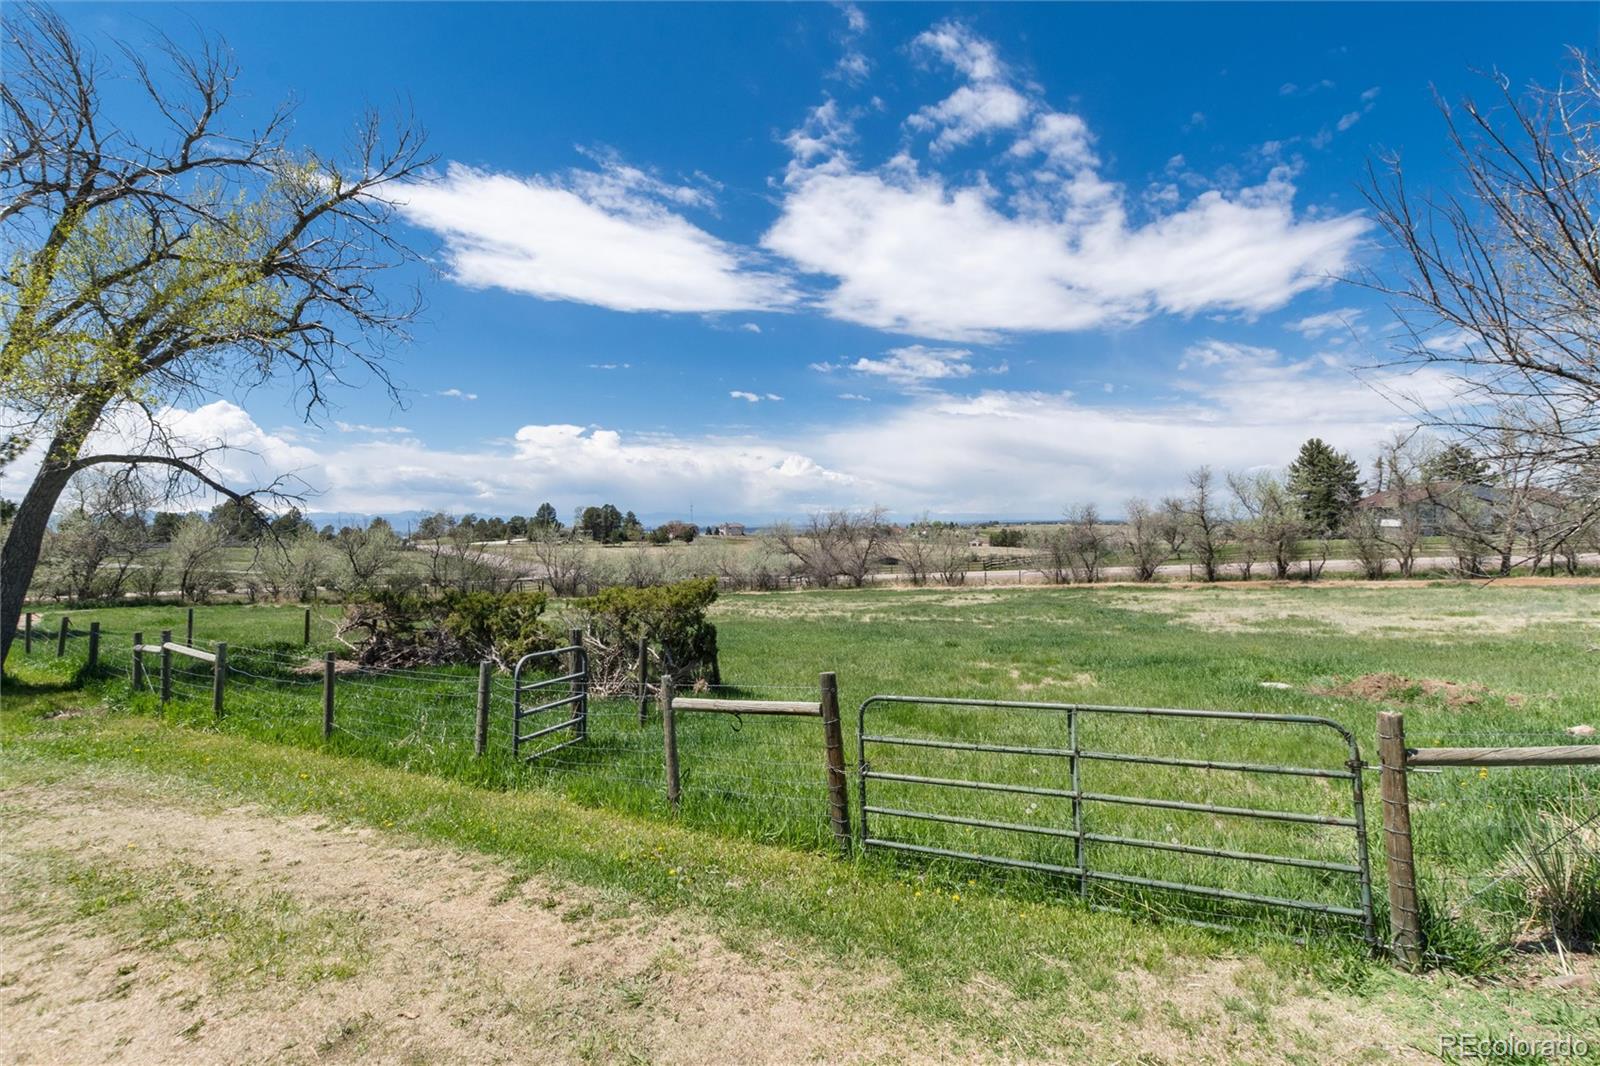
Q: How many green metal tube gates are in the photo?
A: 2